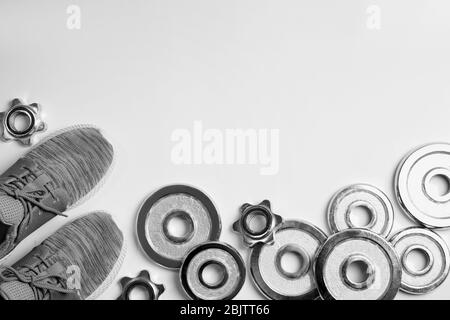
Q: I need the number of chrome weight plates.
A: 7